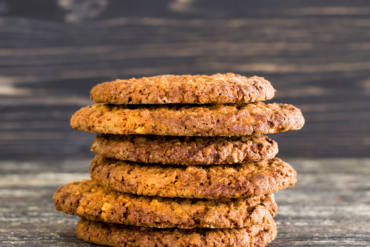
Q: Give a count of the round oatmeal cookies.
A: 6